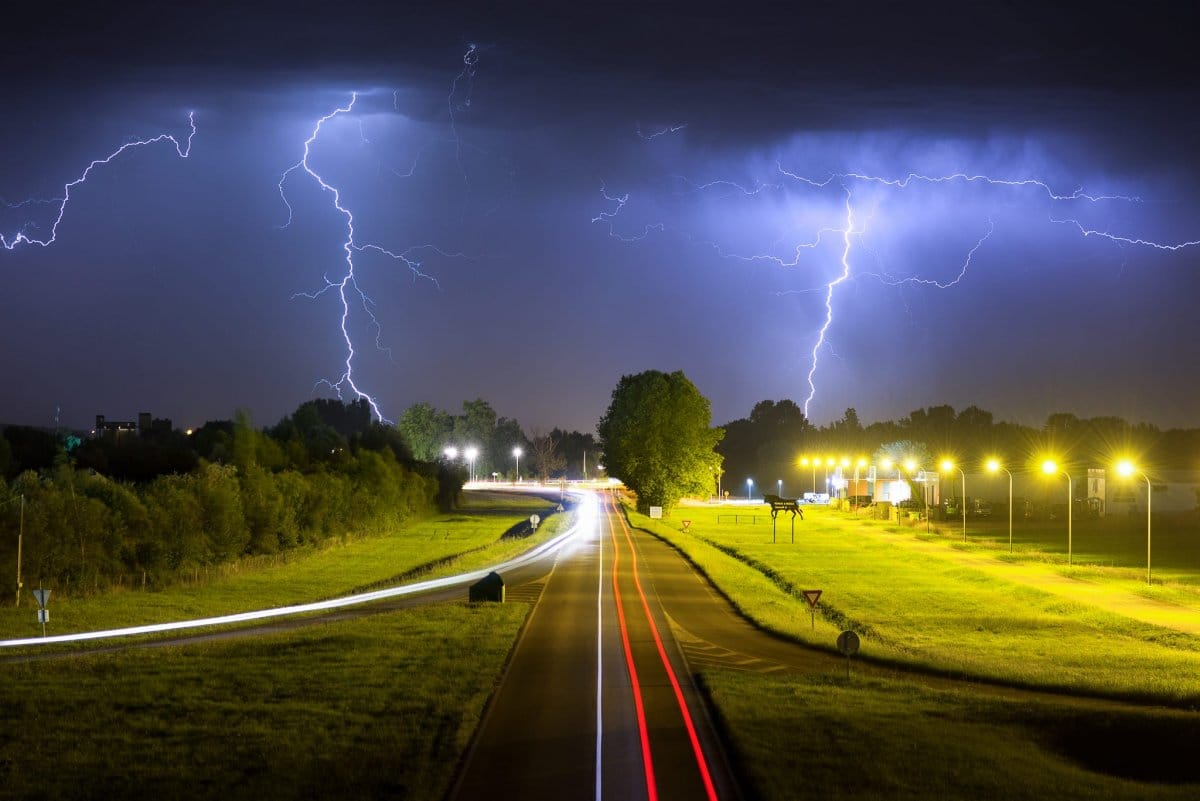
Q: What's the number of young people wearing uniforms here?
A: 0